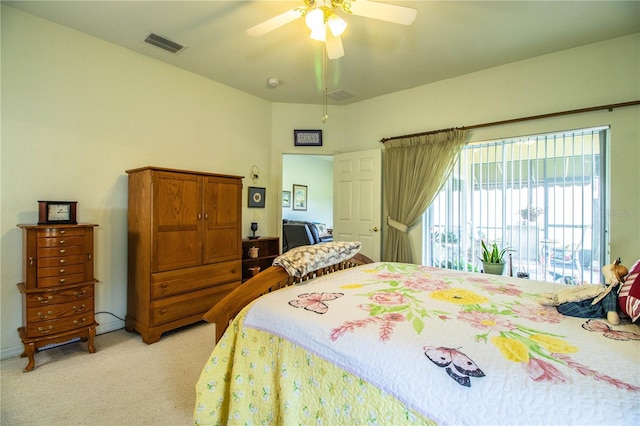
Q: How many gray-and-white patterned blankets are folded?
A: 1